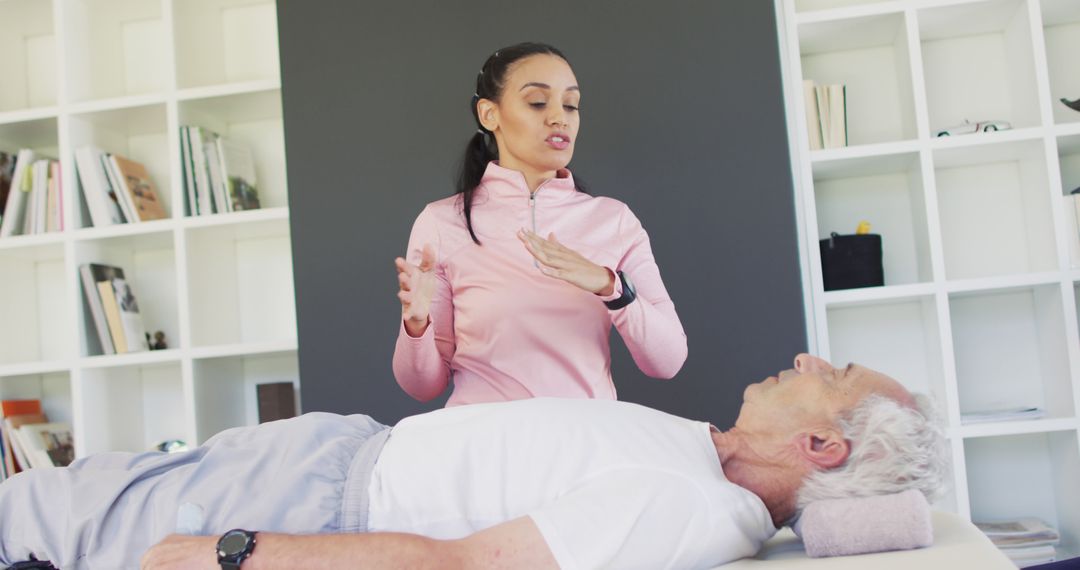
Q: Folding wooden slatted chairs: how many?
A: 0